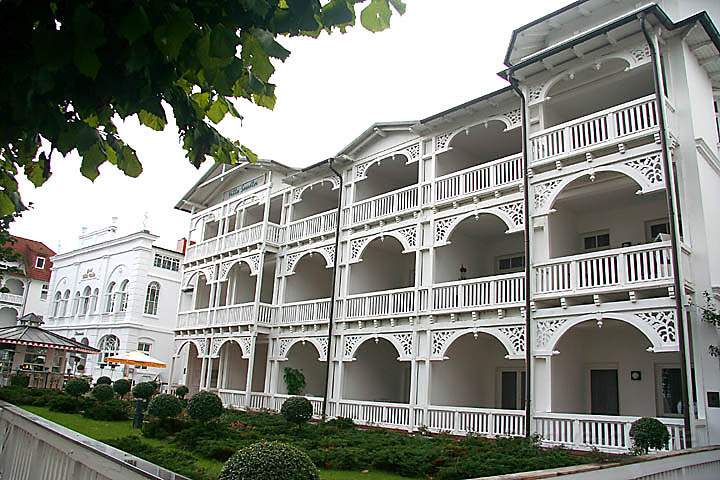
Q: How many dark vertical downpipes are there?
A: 3